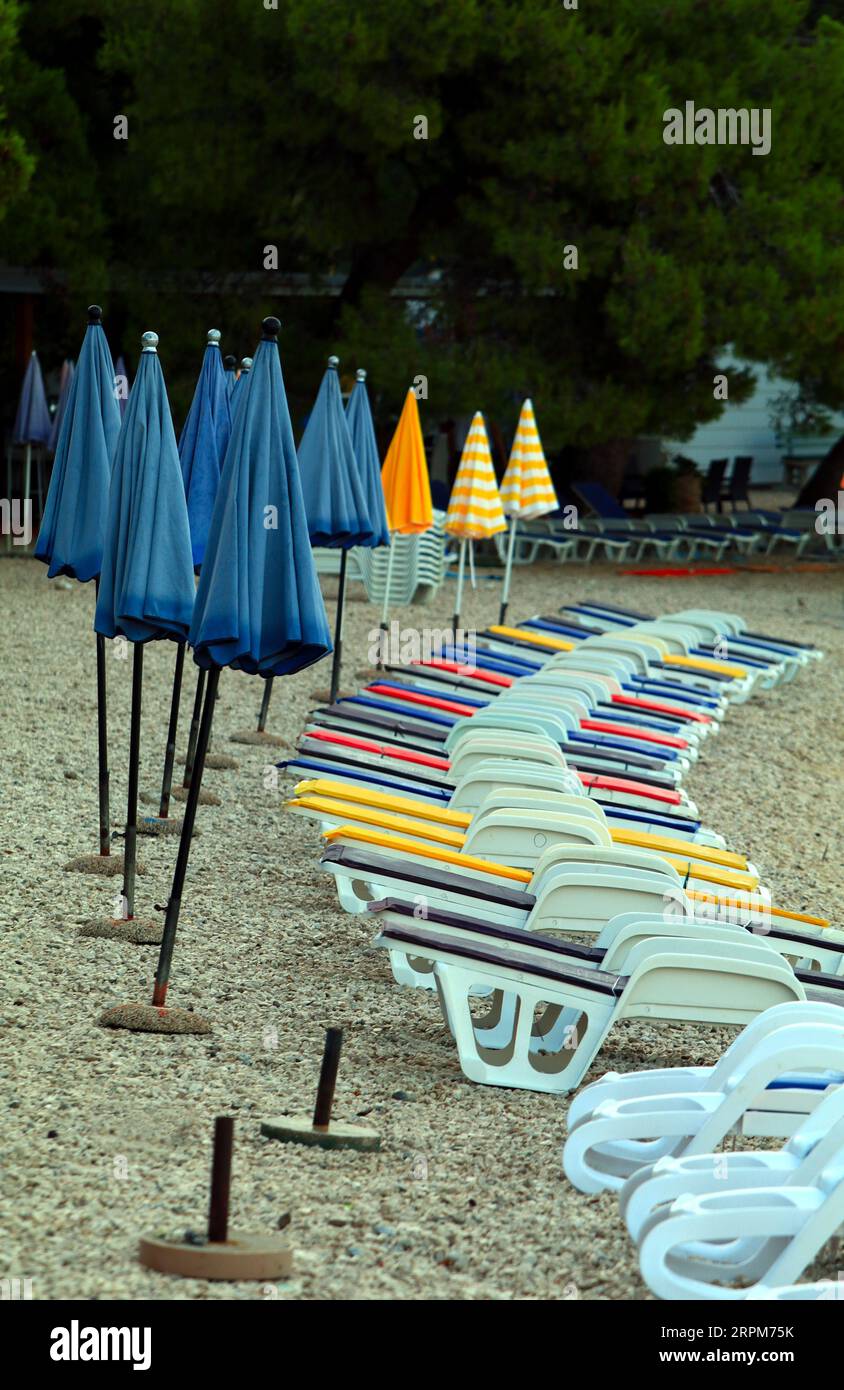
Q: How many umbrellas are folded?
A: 14